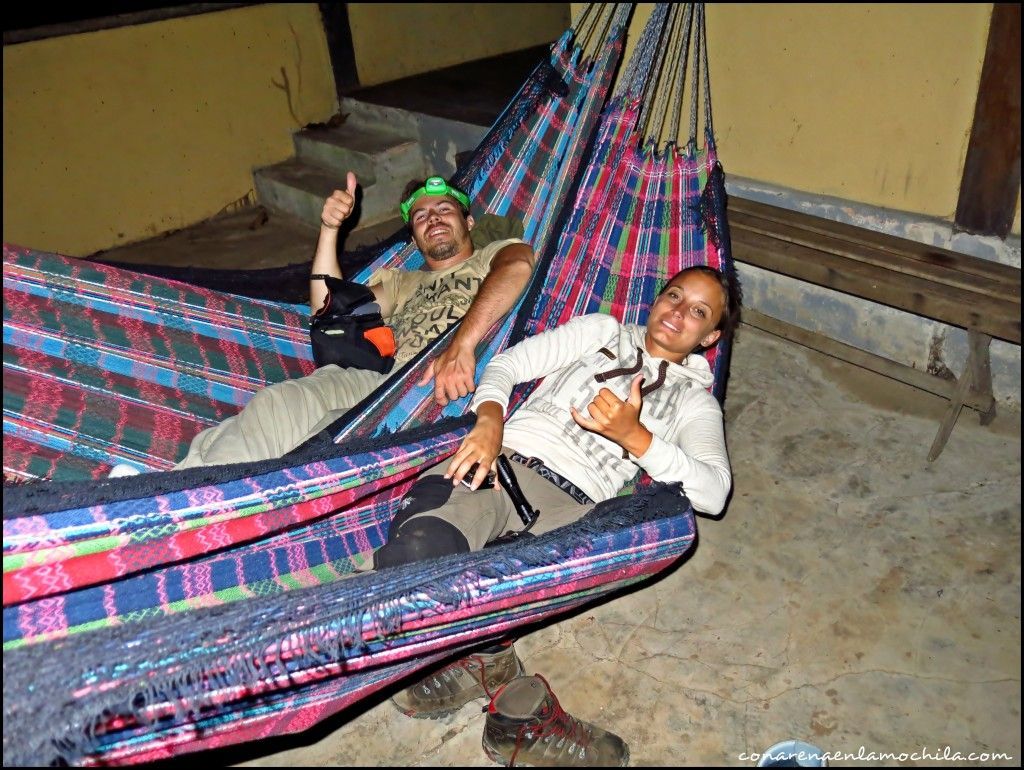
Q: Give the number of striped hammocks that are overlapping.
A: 2